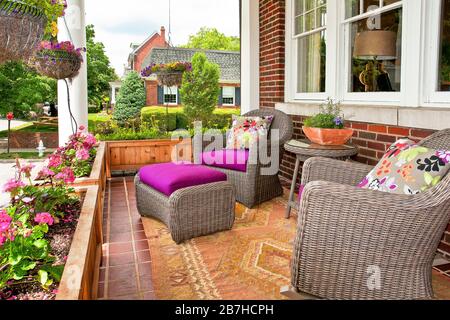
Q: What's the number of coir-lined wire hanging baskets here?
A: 3